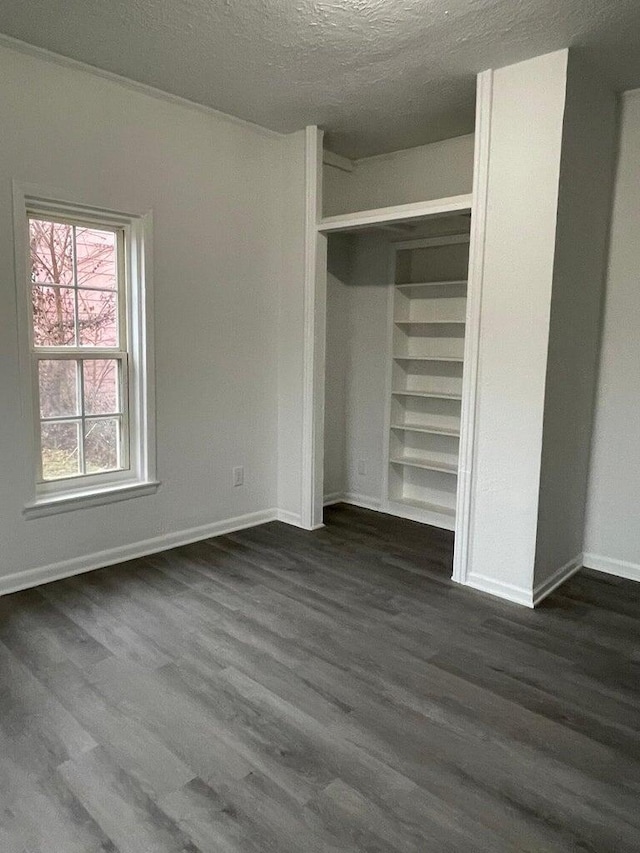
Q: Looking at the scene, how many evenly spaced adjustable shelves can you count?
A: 6